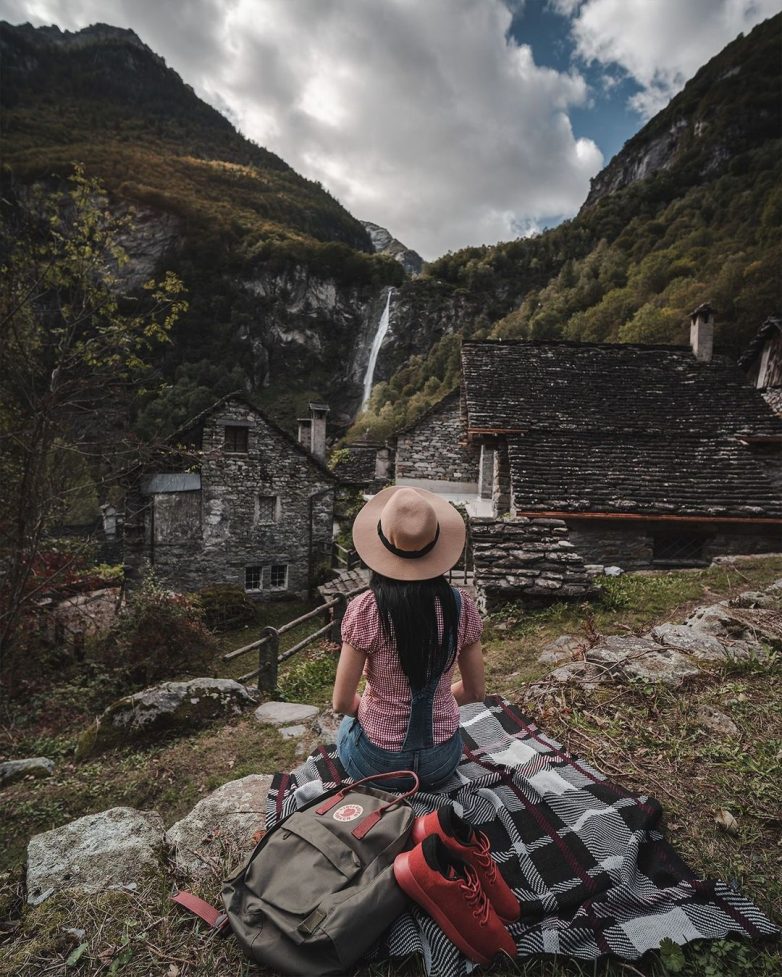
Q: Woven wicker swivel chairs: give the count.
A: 0